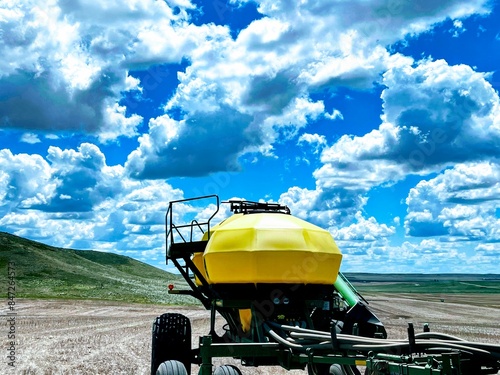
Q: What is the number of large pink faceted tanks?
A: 0